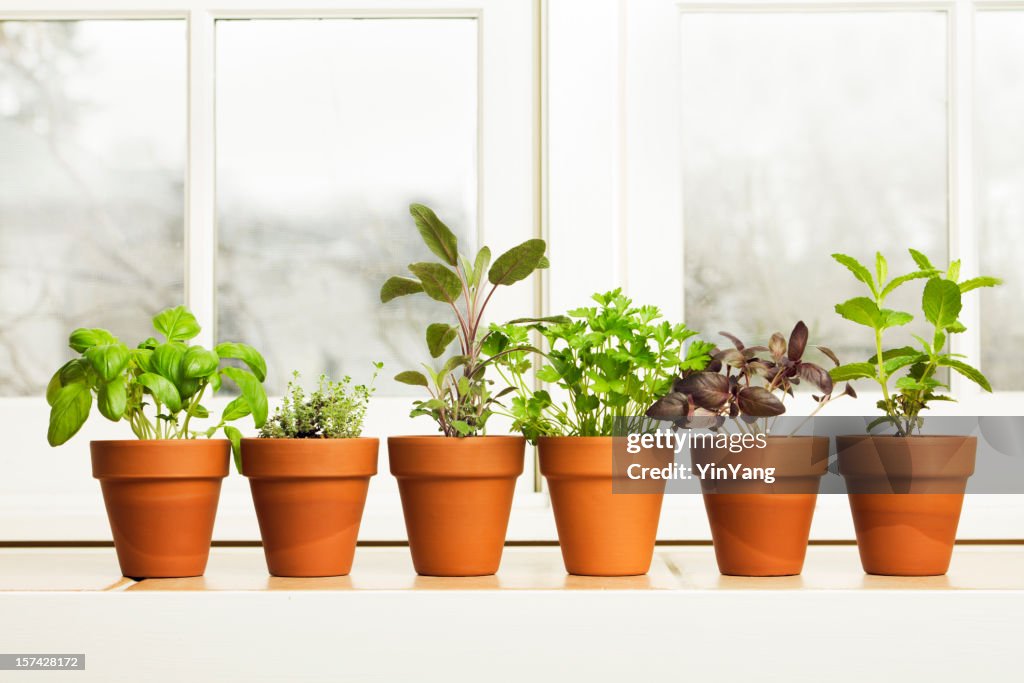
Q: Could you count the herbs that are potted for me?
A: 6